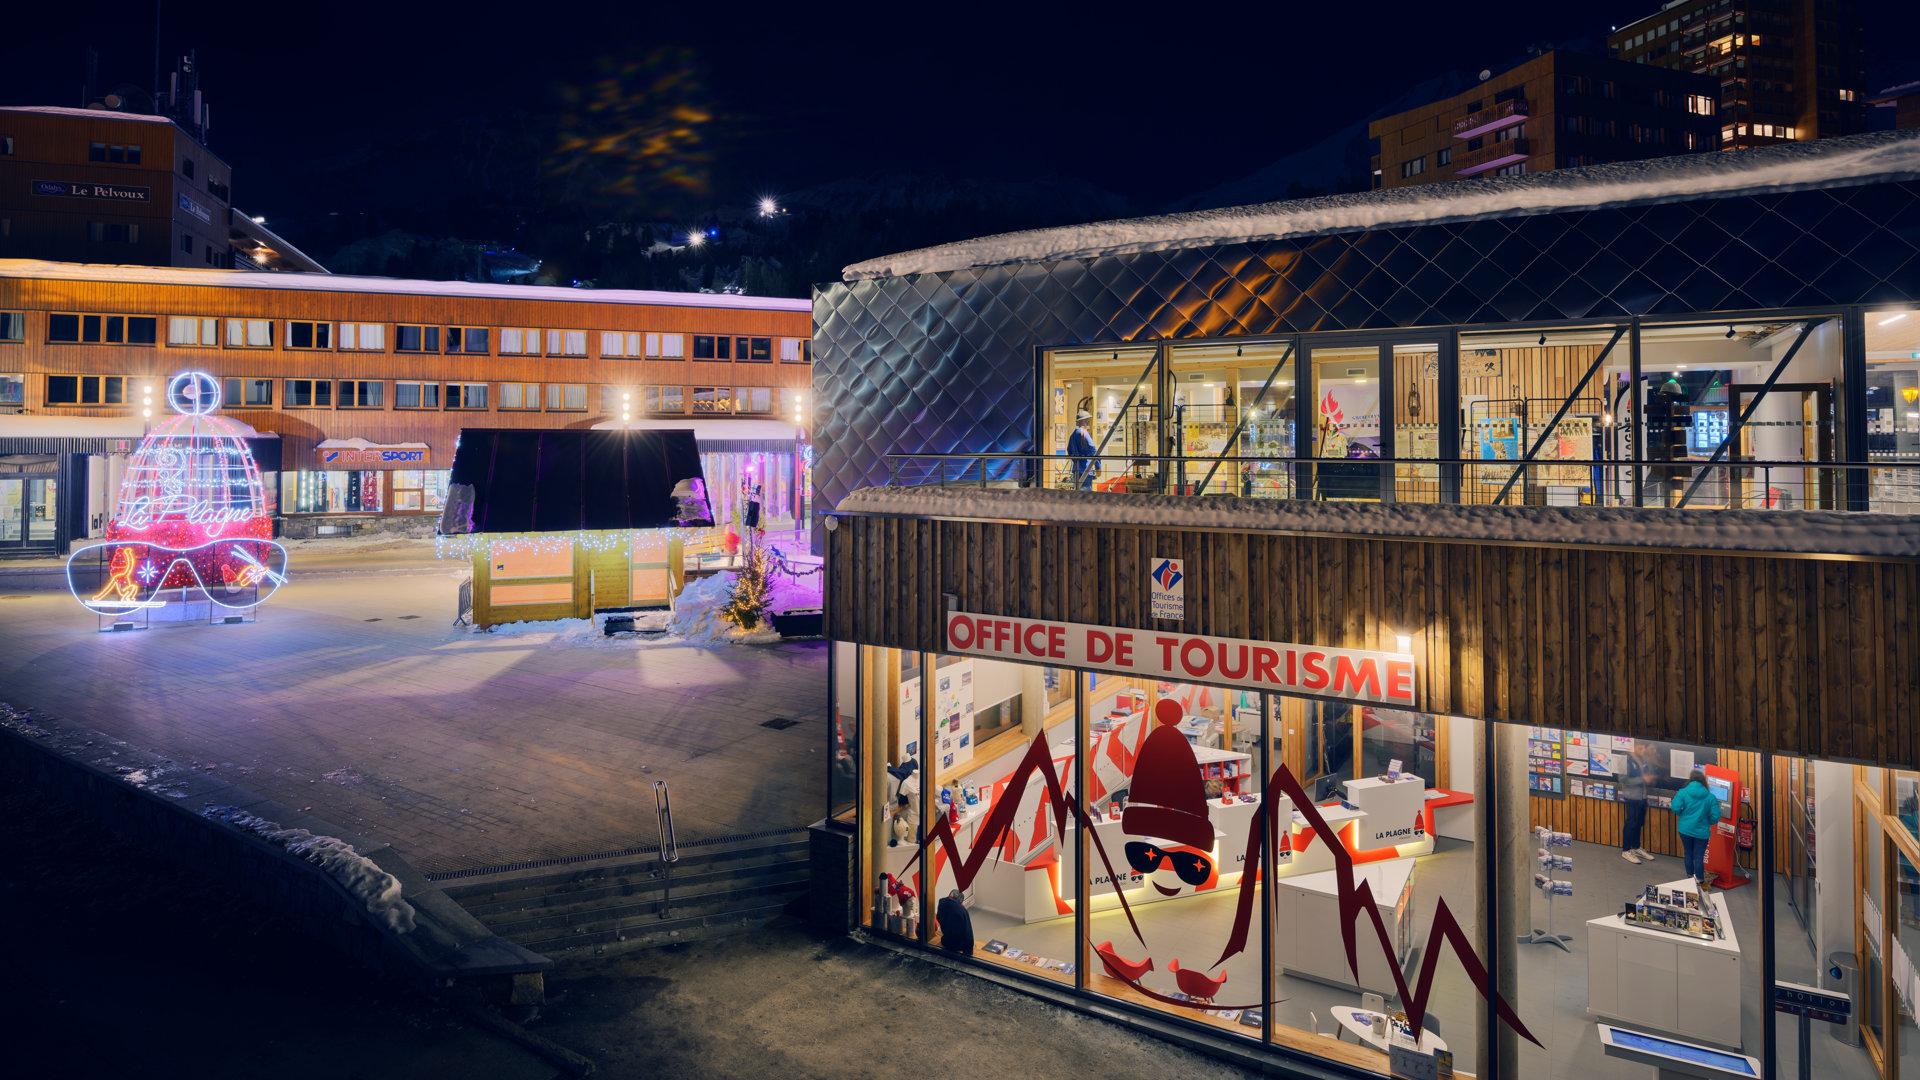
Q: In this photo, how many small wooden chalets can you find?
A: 1